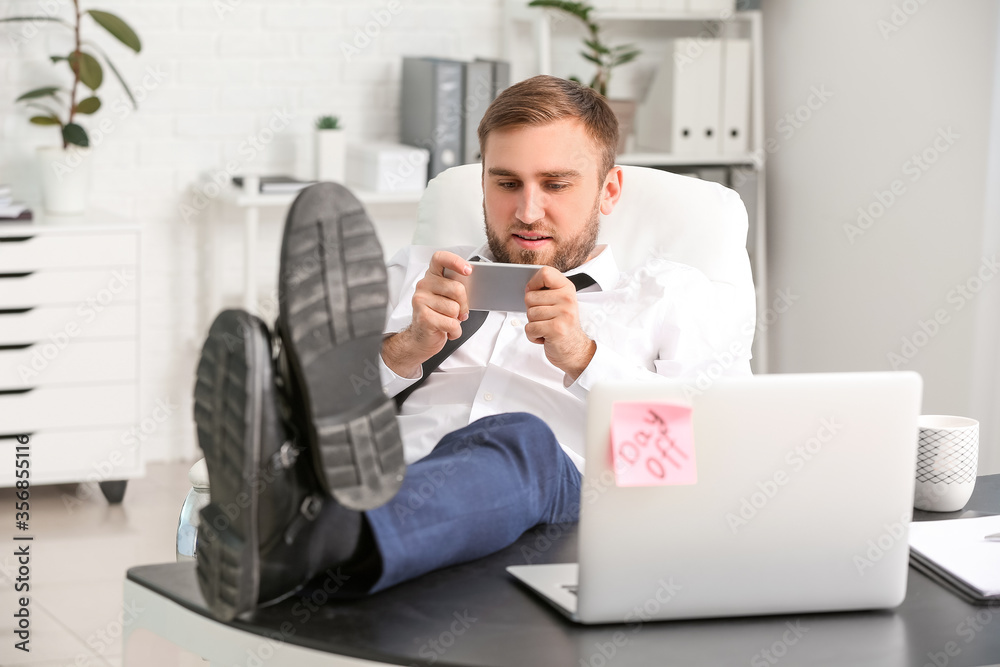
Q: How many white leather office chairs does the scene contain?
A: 1